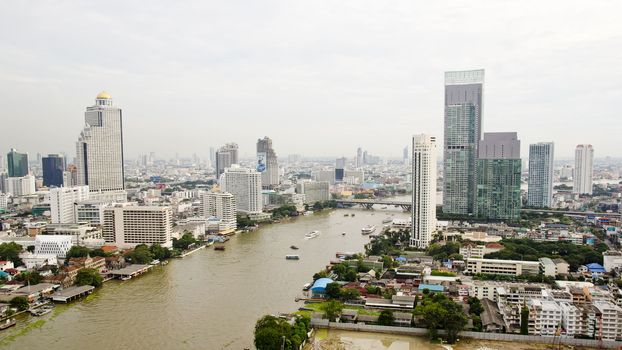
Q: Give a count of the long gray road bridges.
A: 1